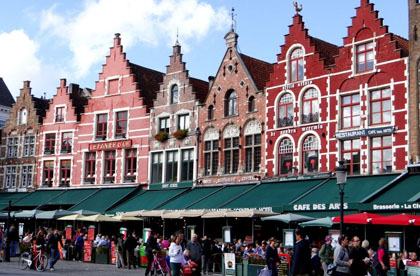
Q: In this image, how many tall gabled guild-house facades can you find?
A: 7